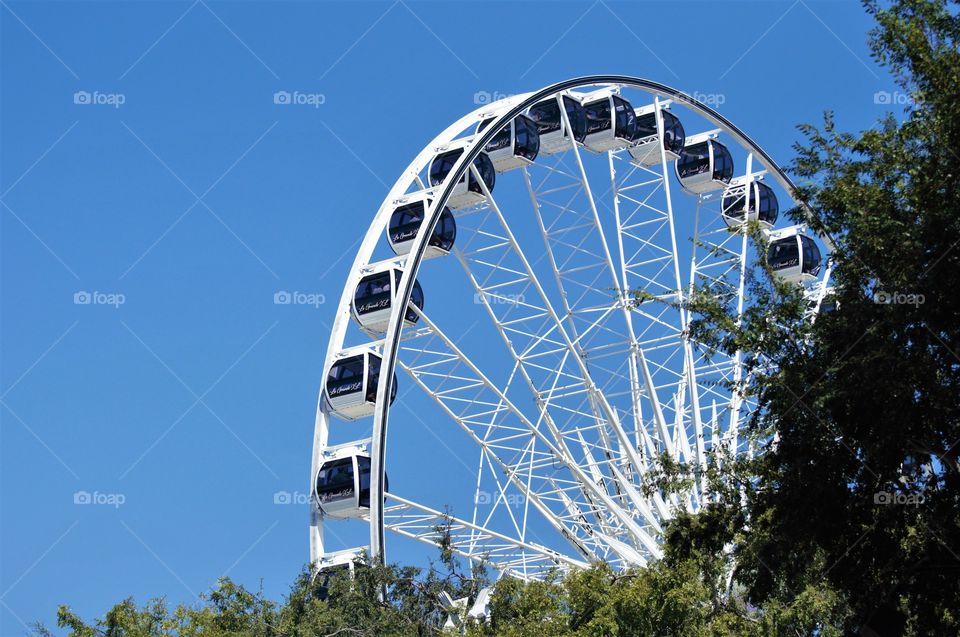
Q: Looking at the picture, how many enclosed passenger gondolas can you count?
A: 13